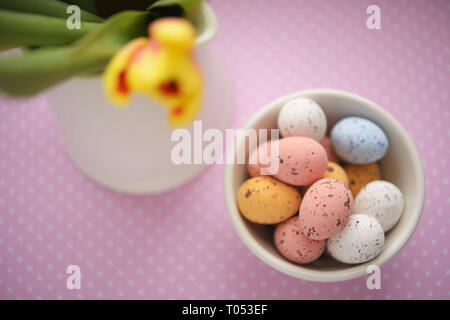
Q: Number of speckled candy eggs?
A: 12